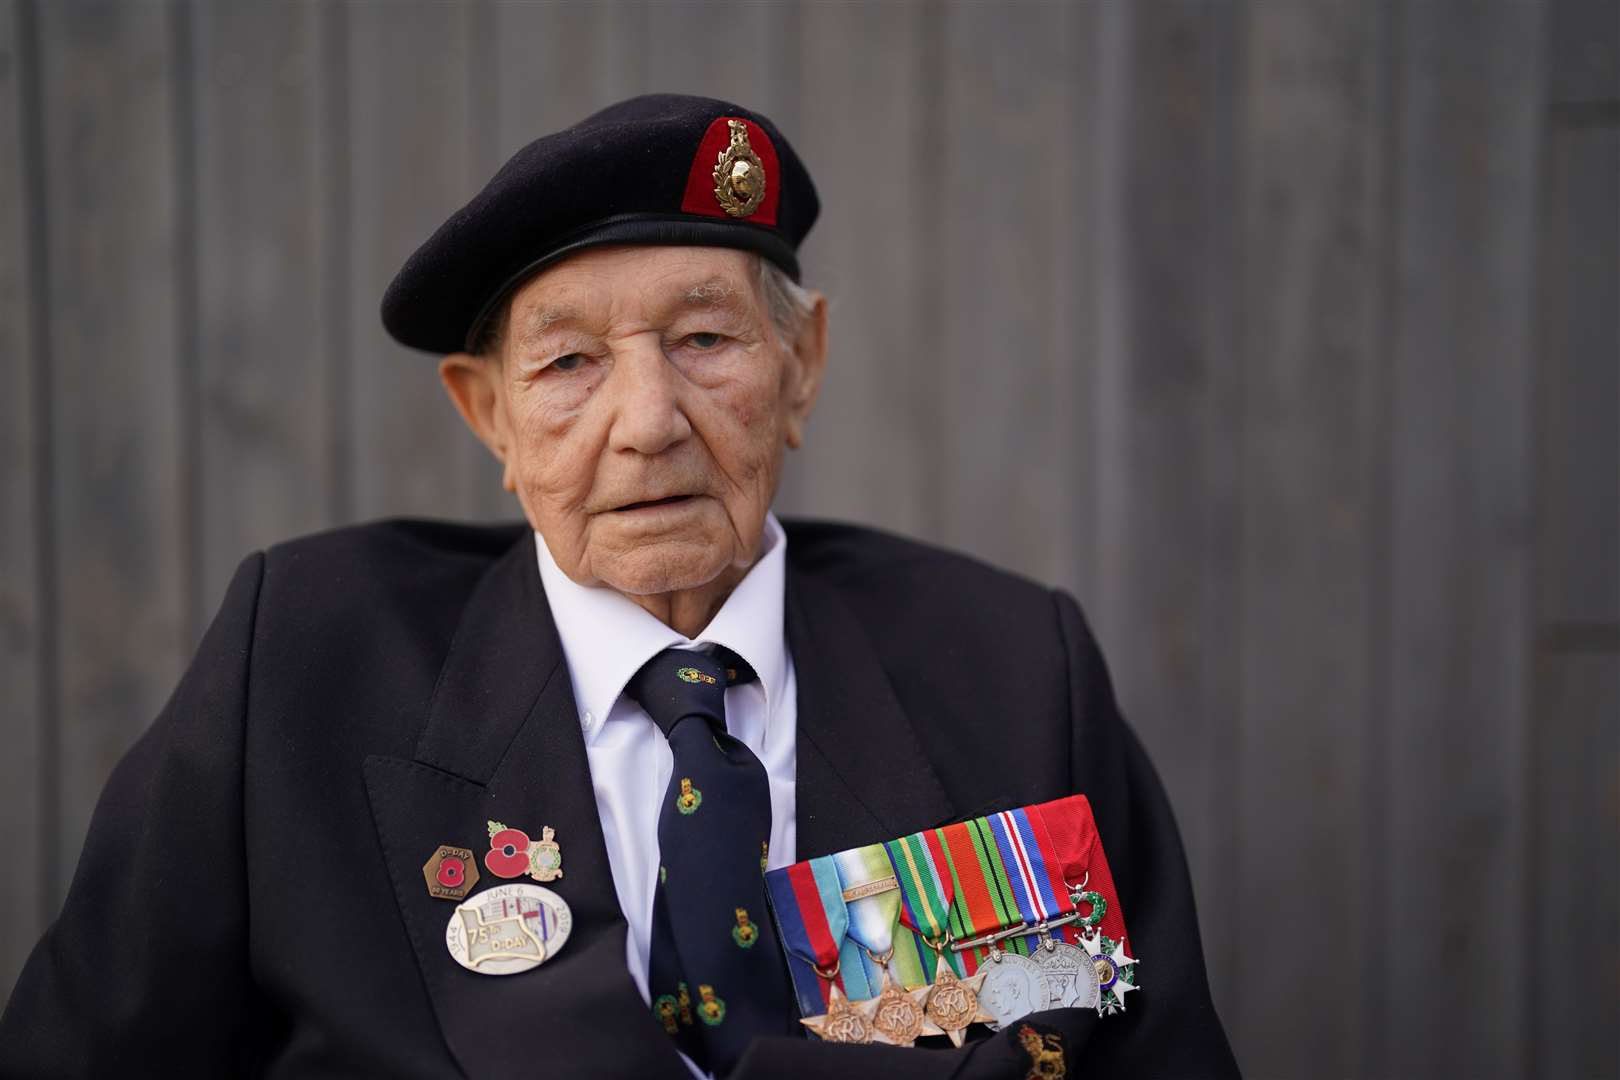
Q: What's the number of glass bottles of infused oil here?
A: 0